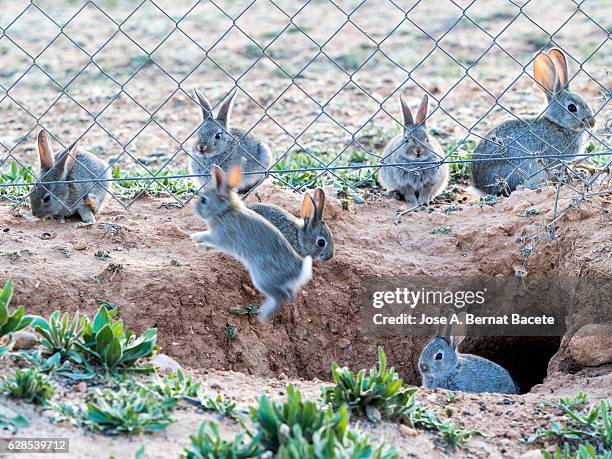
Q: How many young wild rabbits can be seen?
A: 7